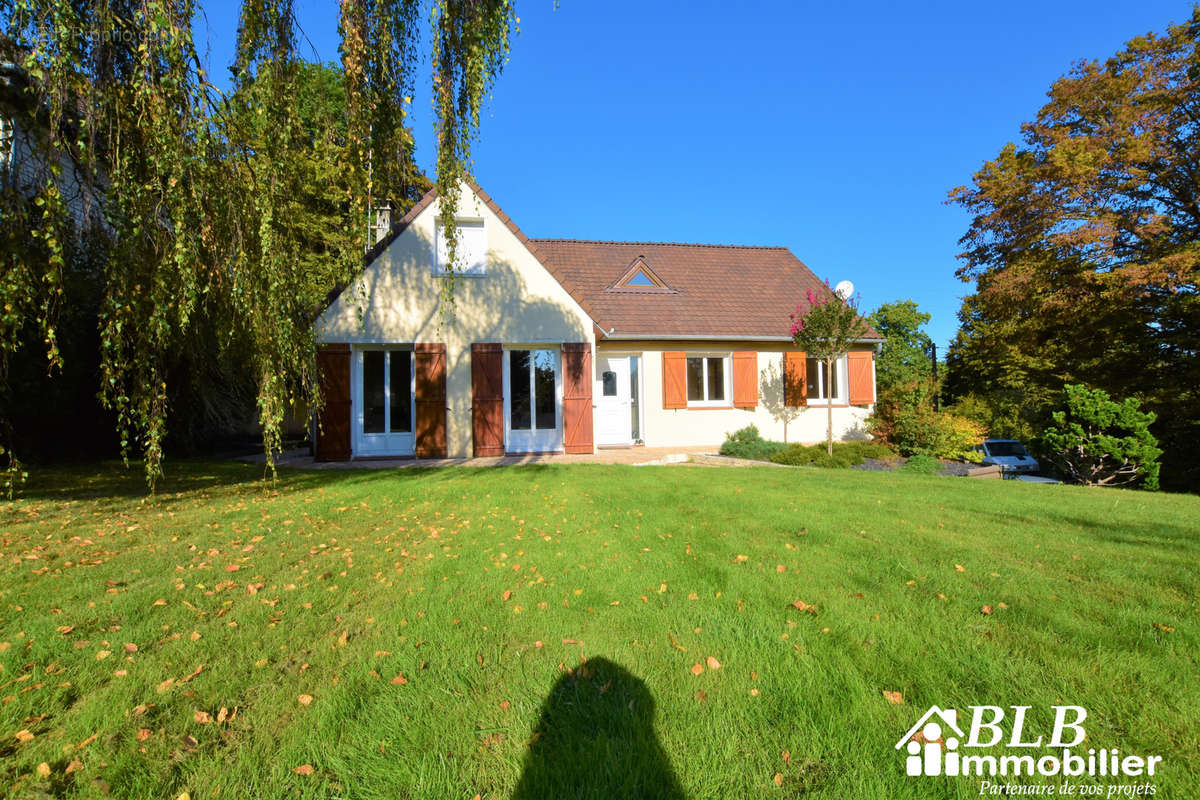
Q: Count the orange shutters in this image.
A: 8